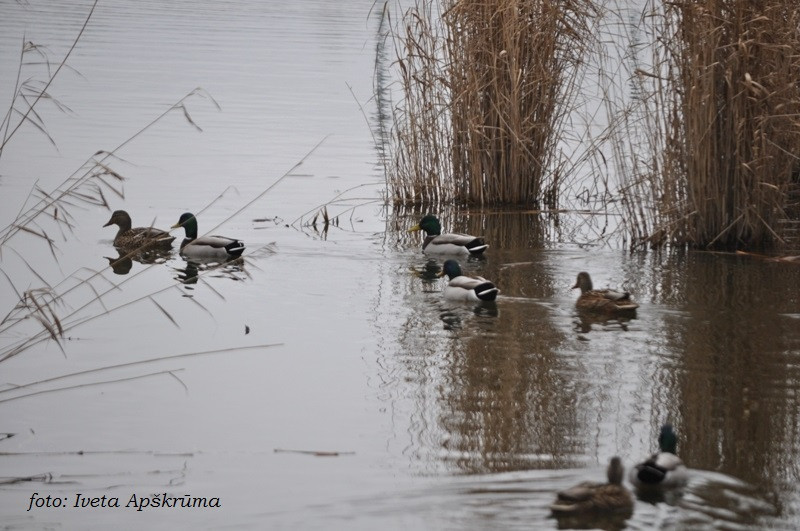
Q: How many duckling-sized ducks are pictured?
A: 0